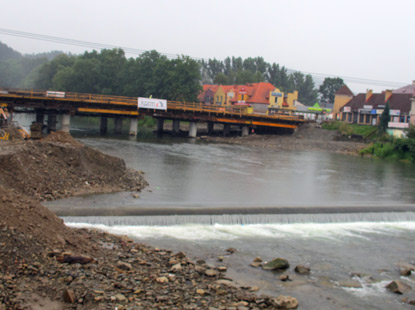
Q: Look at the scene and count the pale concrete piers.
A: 4